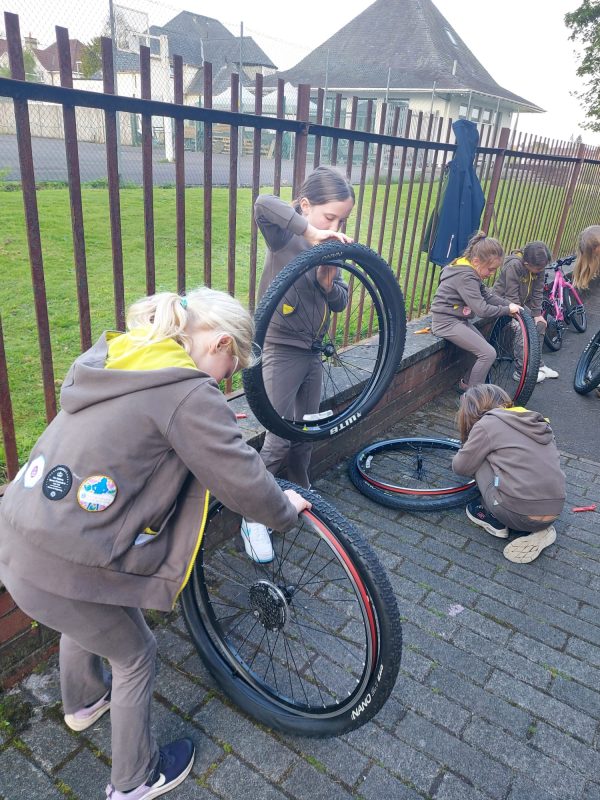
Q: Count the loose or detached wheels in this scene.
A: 5